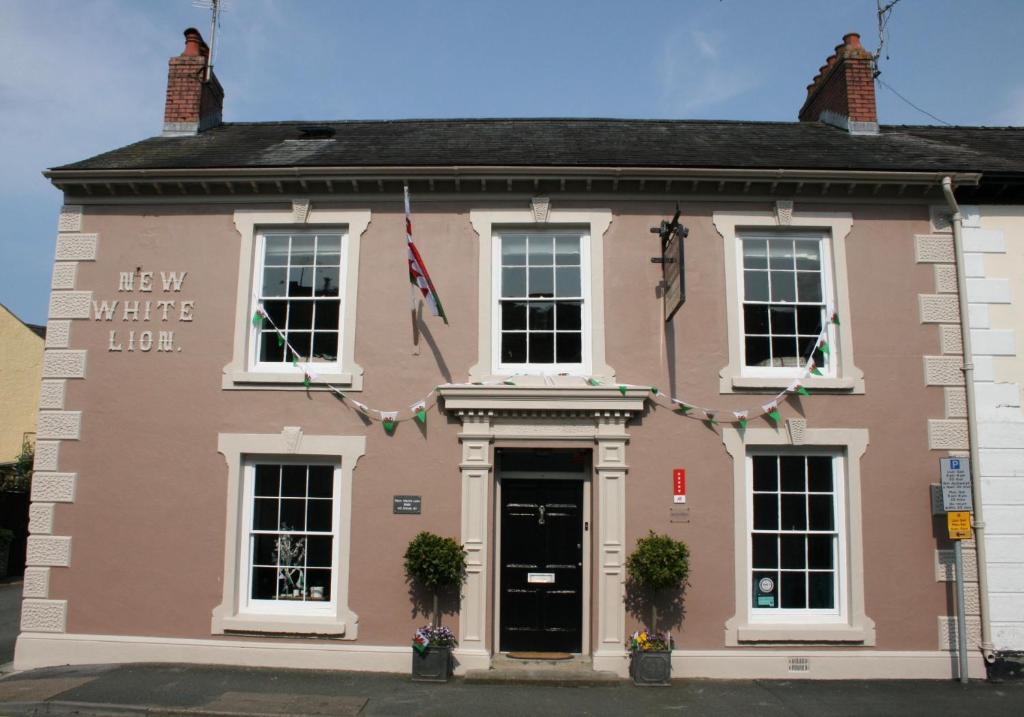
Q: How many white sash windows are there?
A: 5